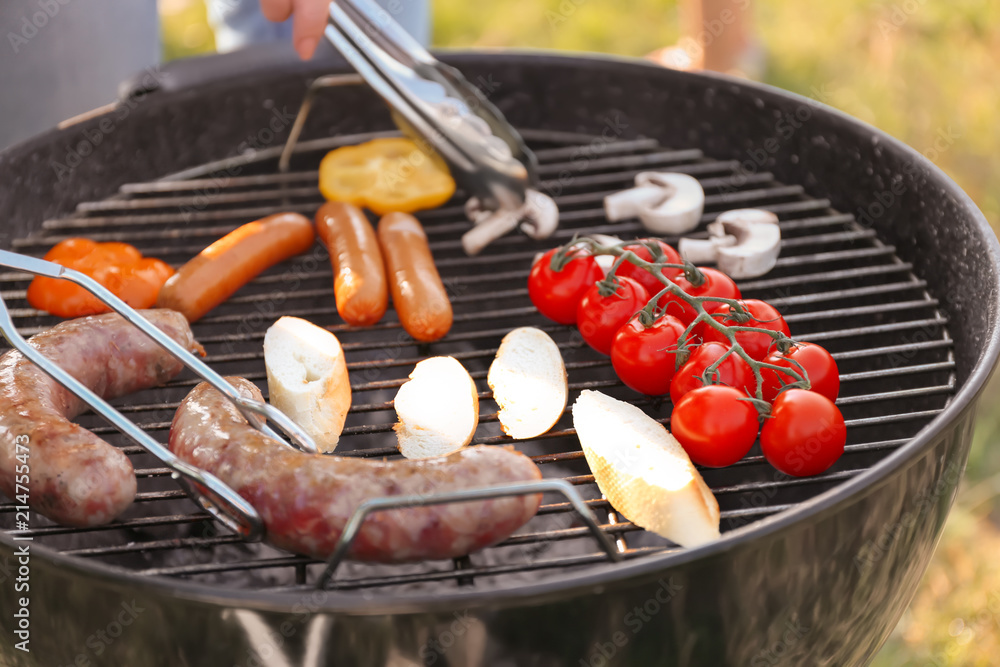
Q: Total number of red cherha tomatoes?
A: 10